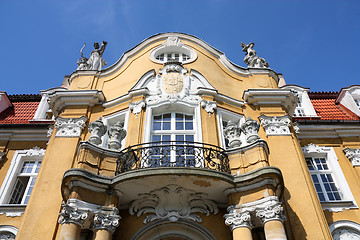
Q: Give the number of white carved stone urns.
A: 4